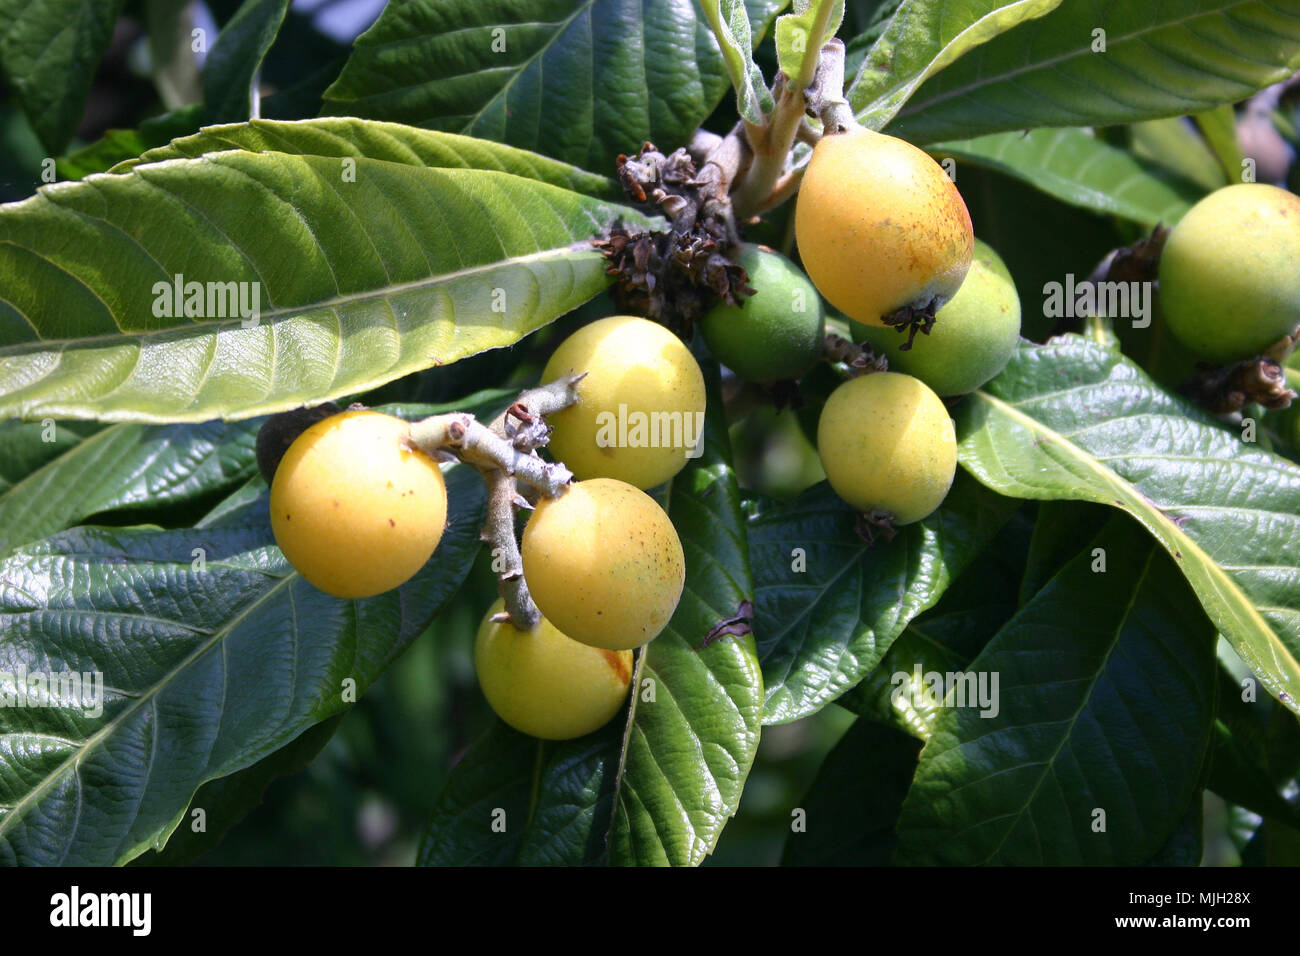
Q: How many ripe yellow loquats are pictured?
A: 6